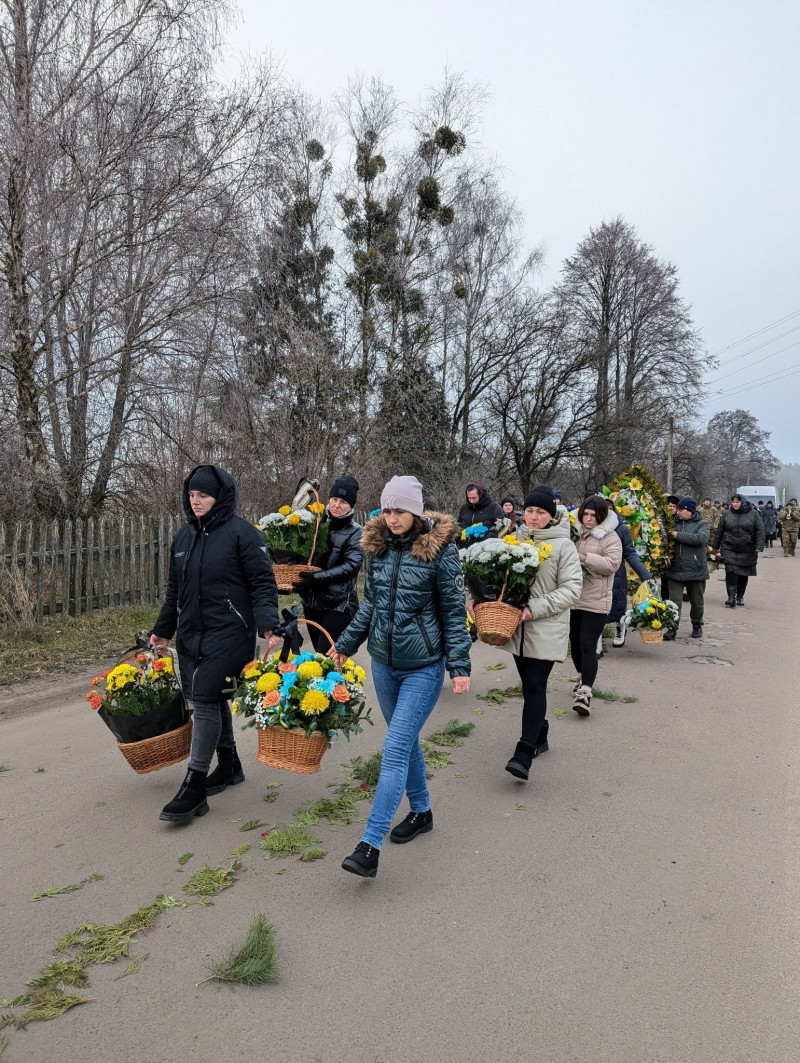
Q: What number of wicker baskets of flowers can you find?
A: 5